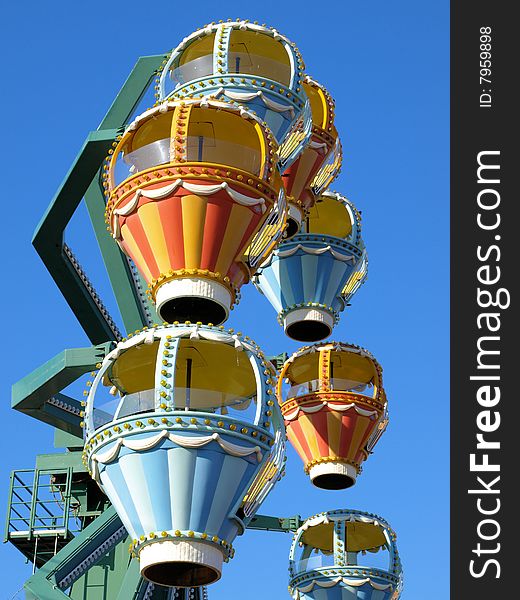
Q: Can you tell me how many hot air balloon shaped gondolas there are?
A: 7